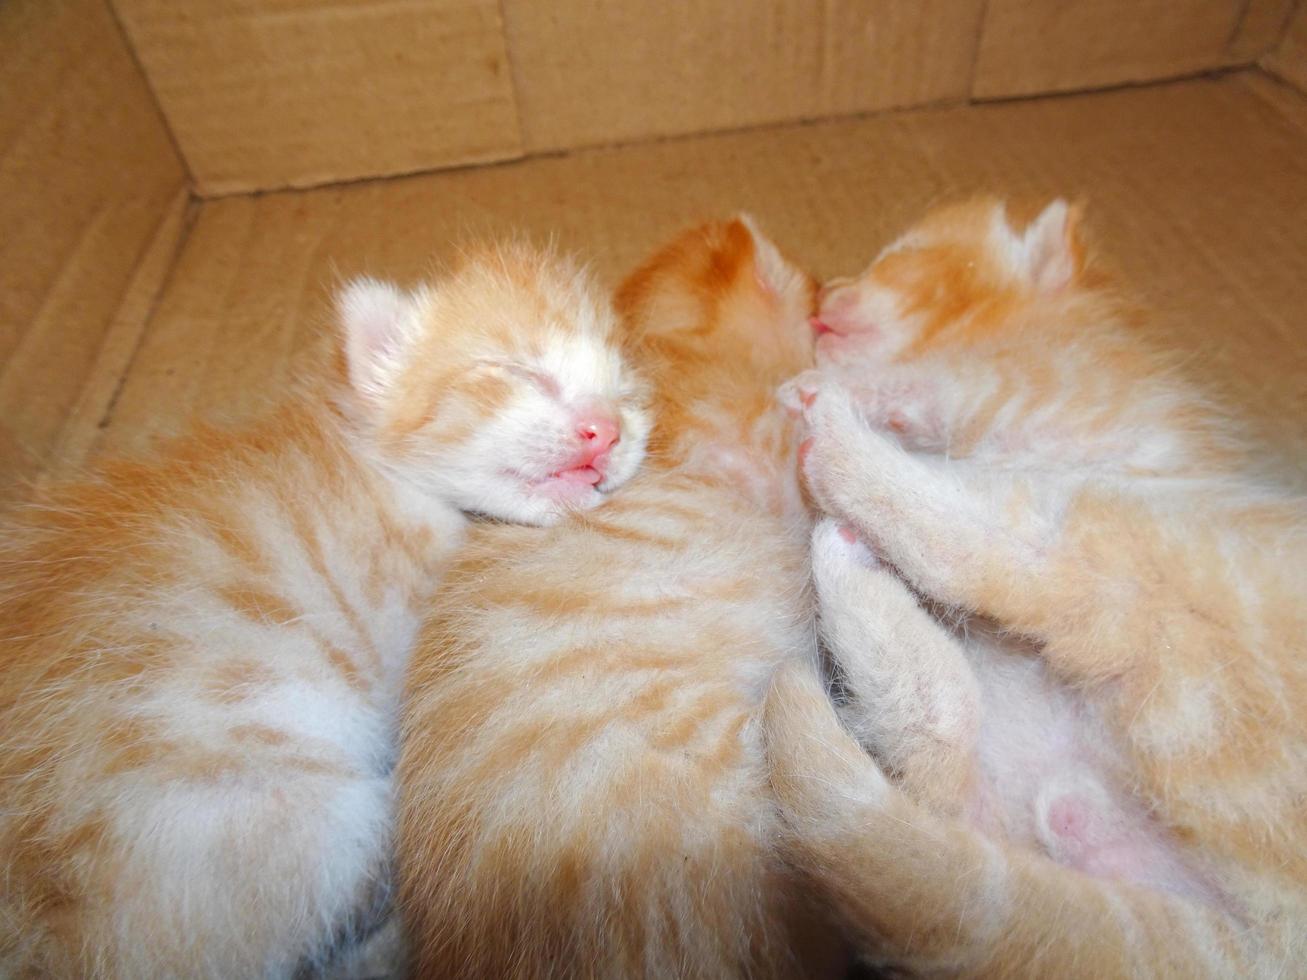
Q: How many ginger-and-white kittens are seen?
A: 3